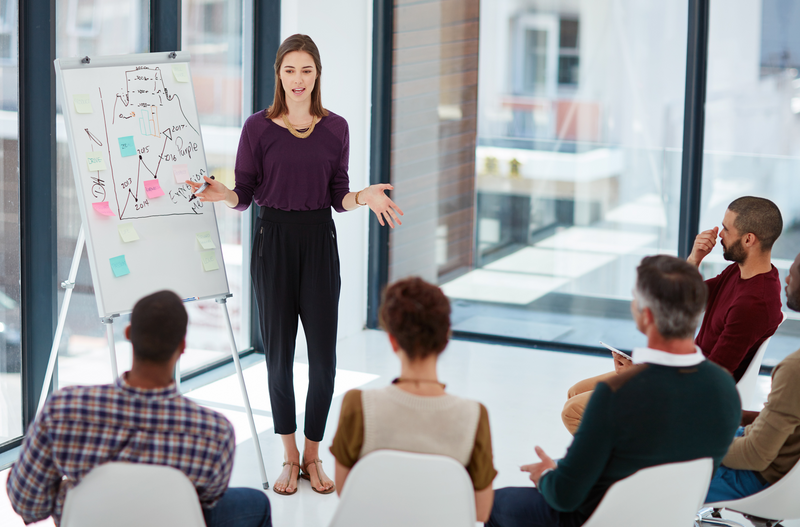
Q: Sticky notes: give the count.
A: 11